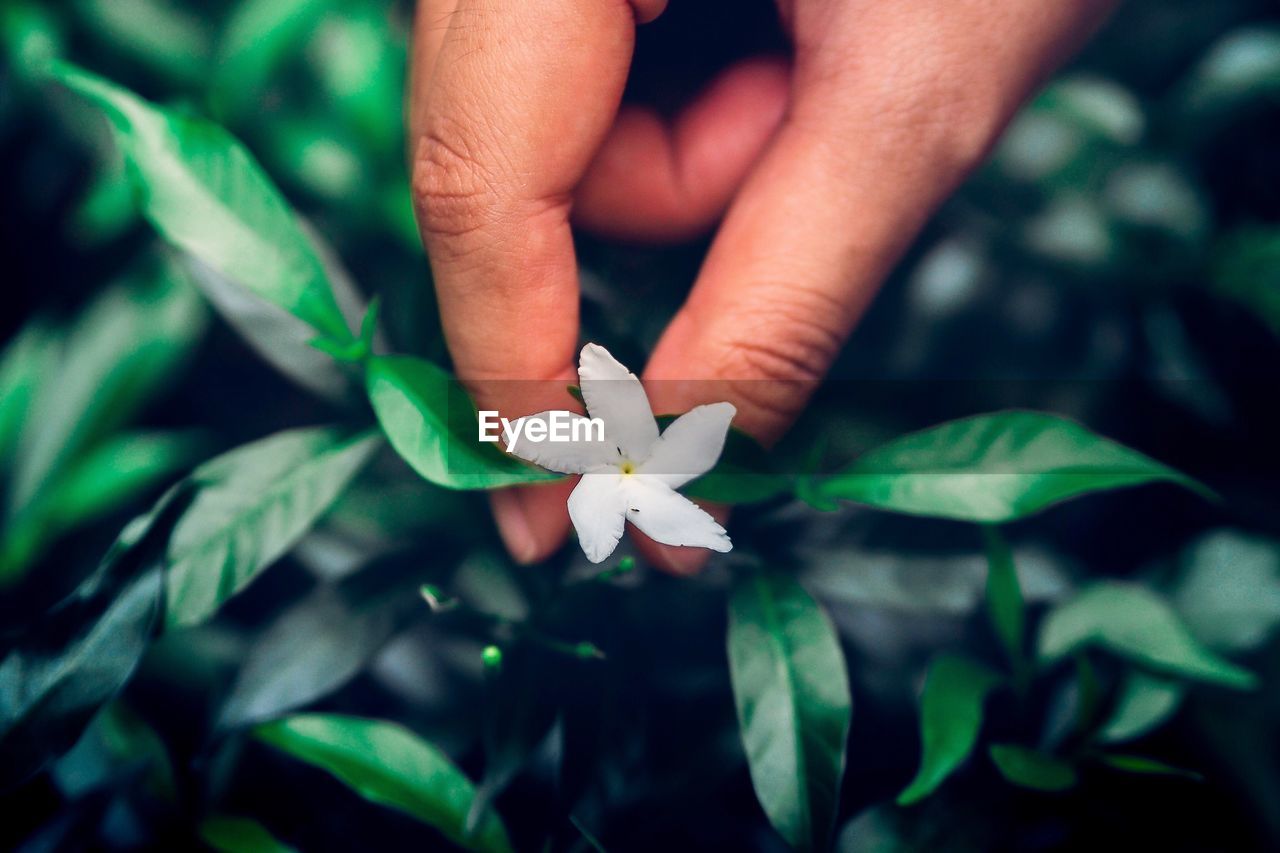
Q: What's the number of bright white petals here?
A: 5